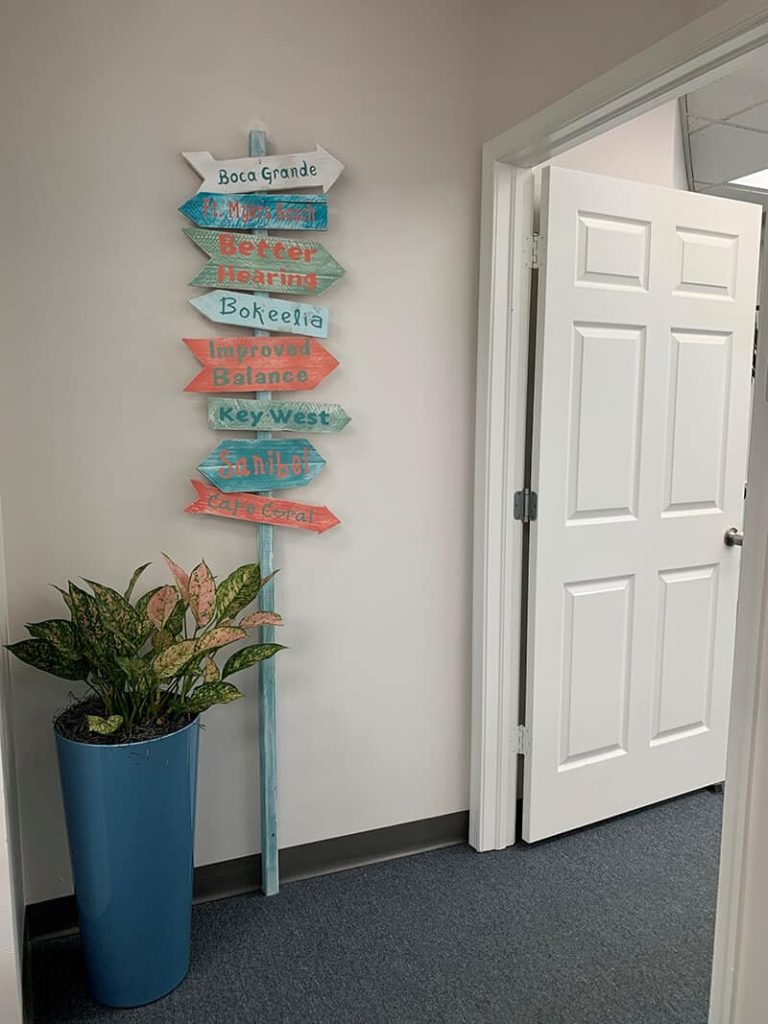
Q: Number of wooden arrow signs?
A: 8